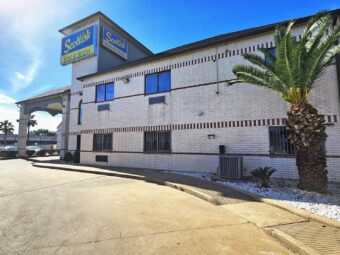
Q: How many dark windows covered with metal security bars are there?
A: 3